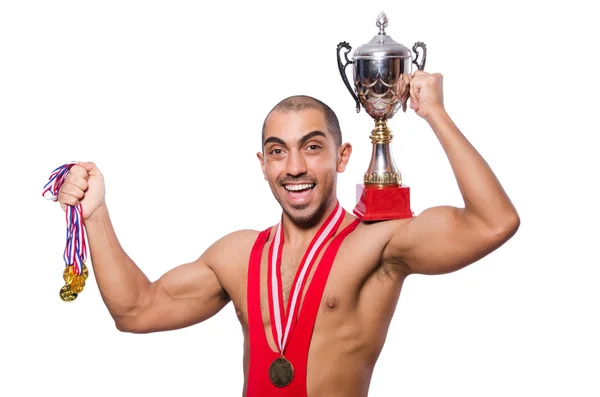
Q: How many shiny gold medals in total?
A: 4